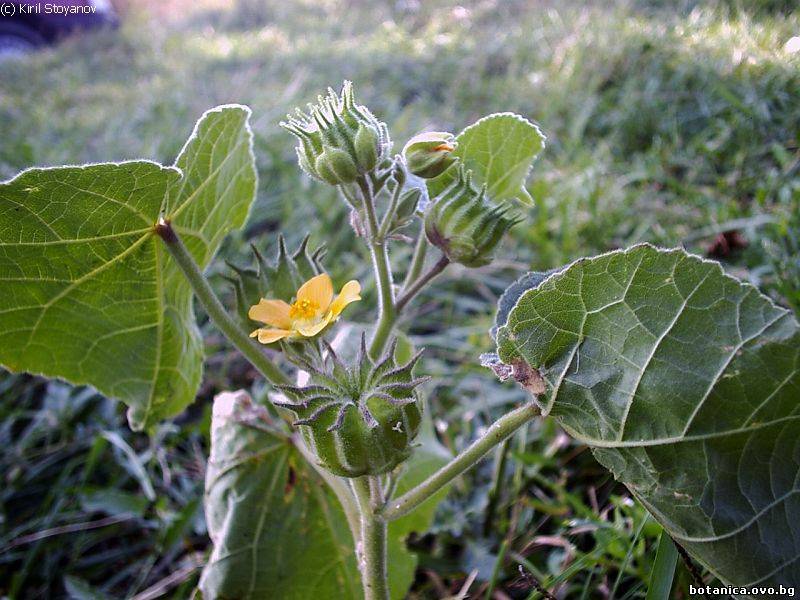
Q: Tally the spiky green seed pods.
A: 4